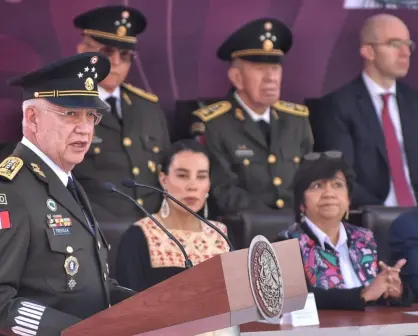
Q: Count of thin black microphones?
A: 2